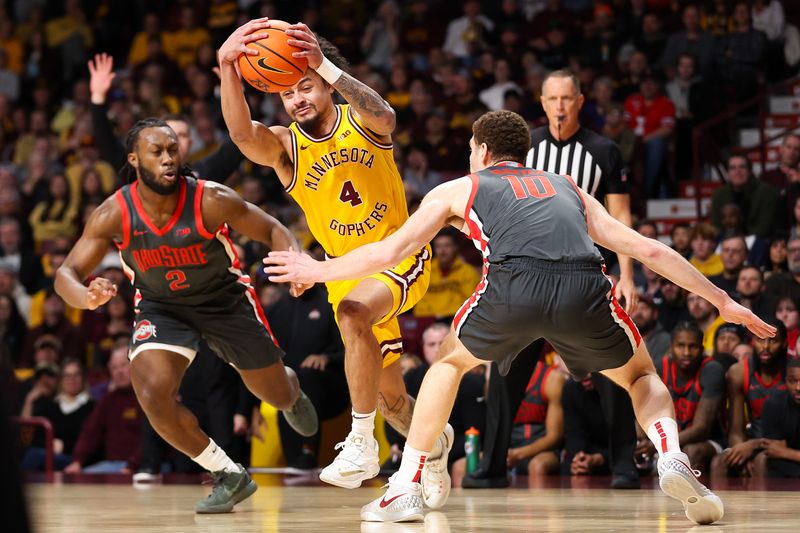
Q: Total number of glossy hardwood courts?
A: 1